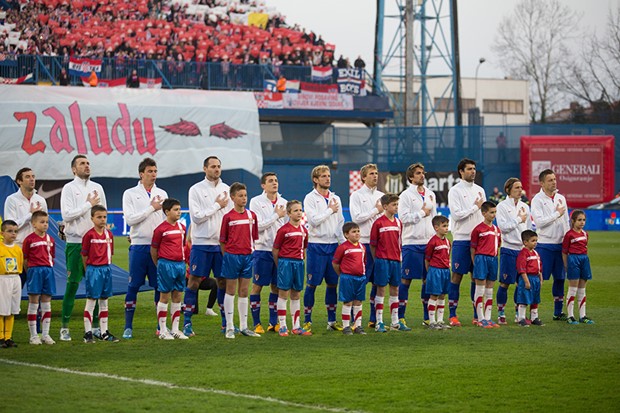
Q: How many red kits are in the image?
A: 11